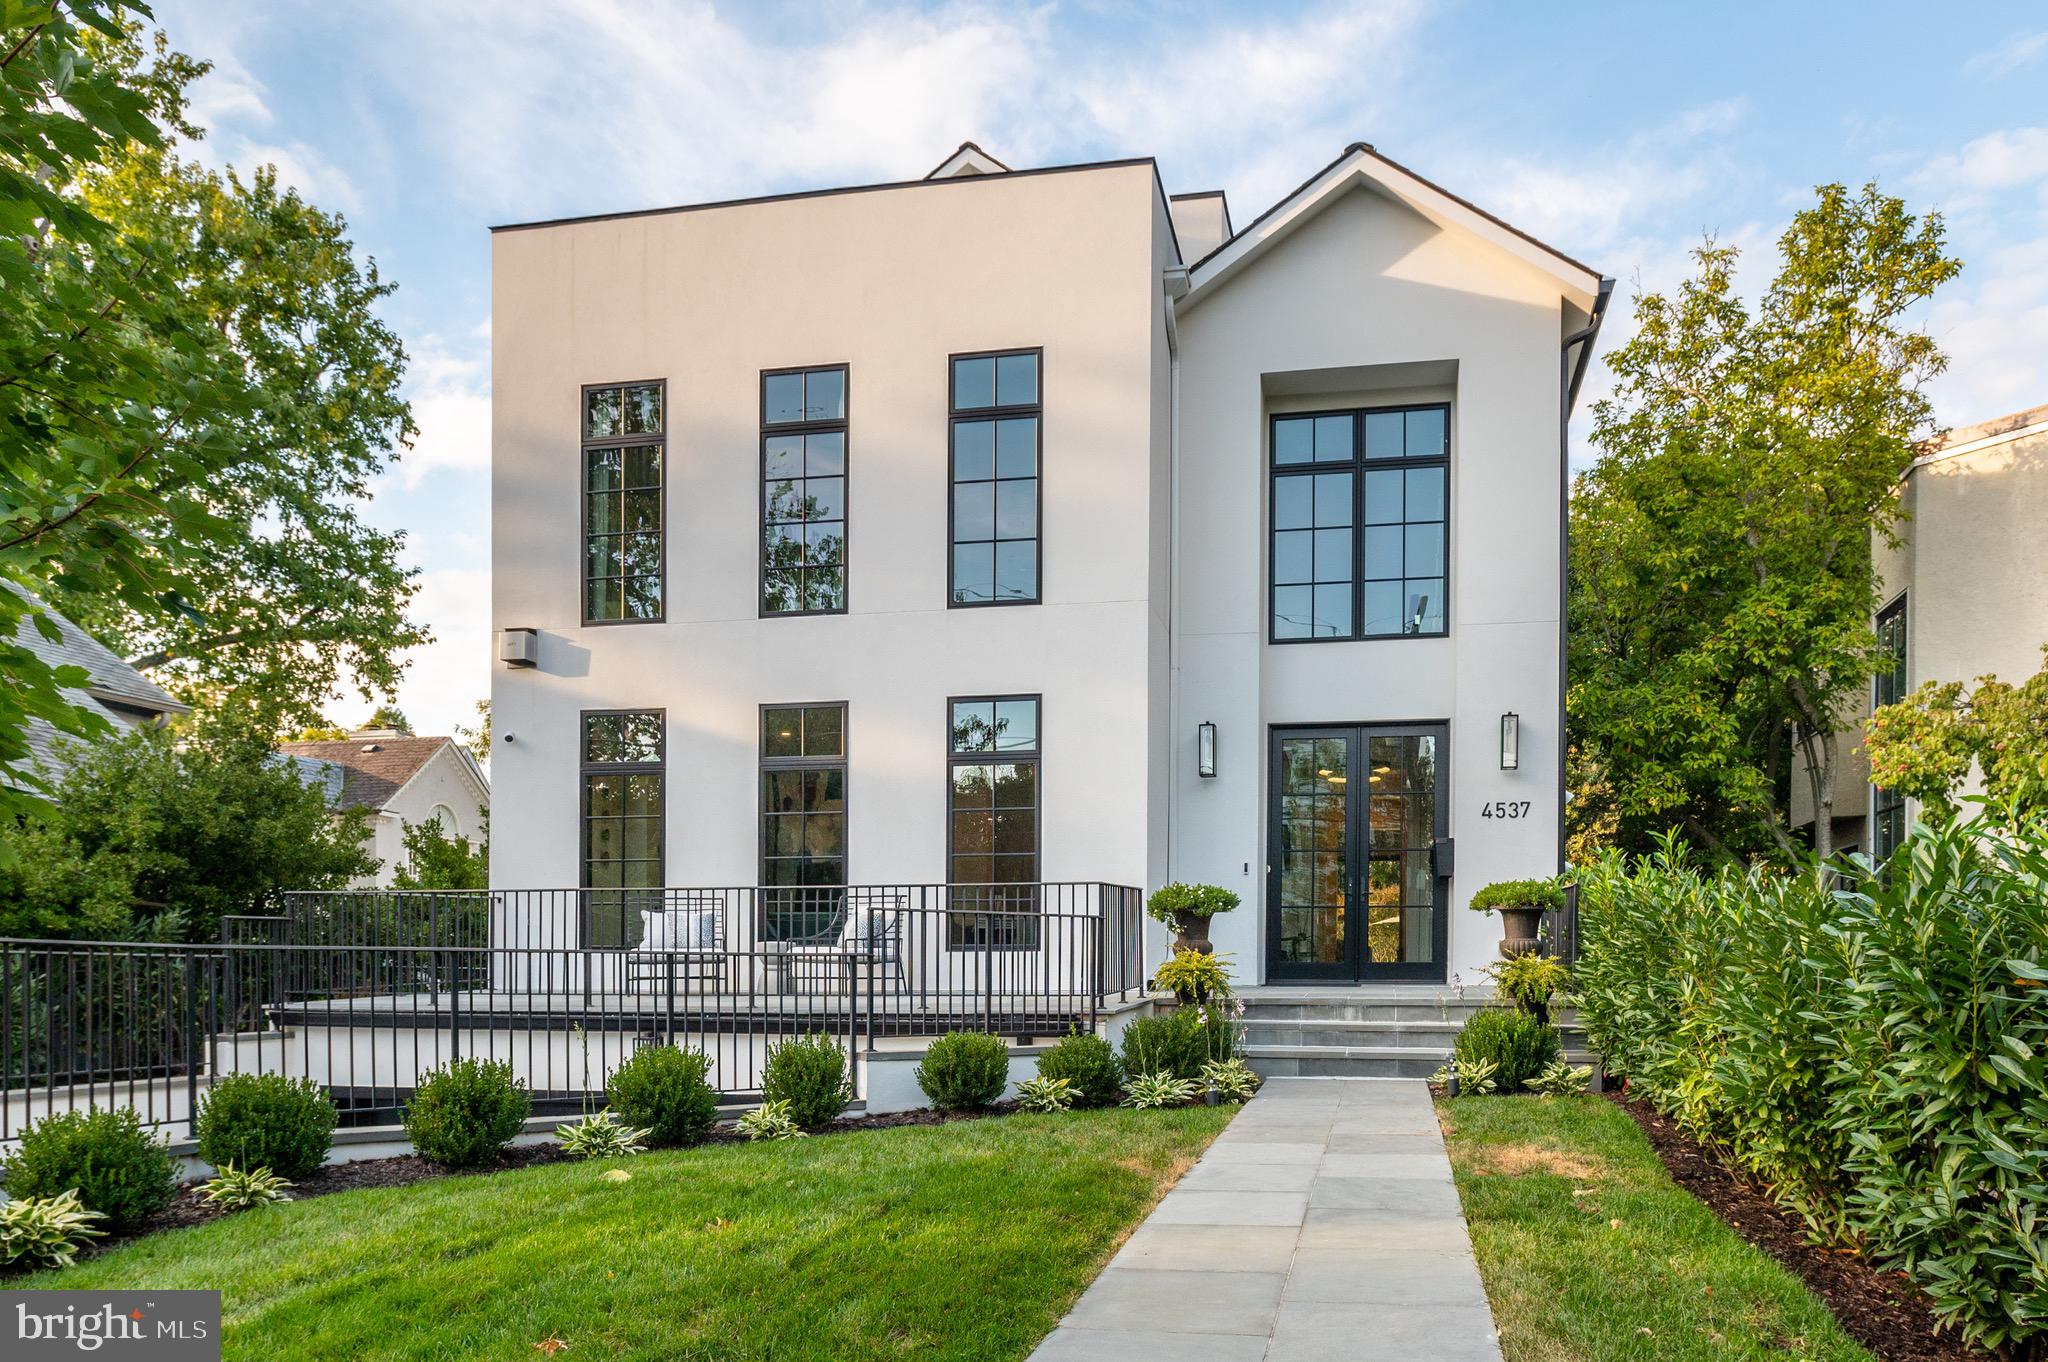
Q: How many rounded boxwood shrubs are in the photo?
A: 9